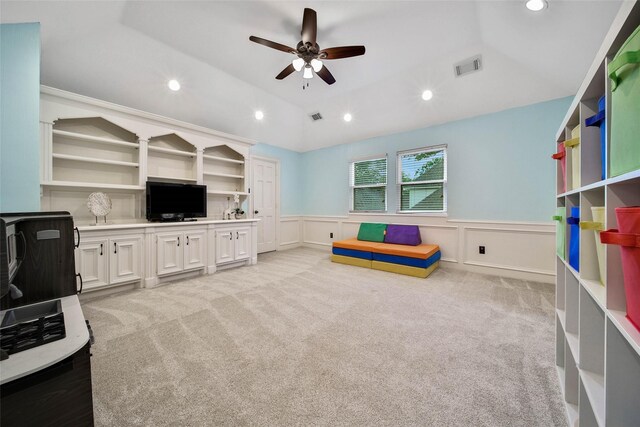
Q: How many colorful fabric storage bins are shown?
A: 8